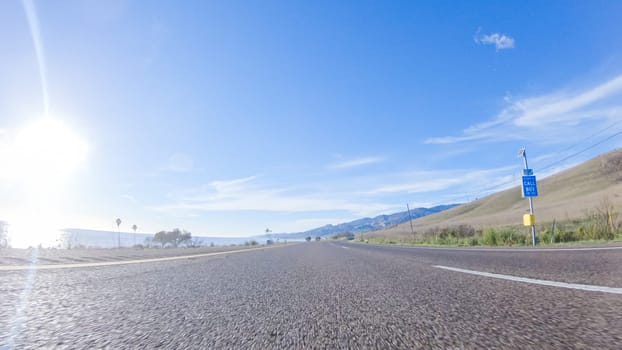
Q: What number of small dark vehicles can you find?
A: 2